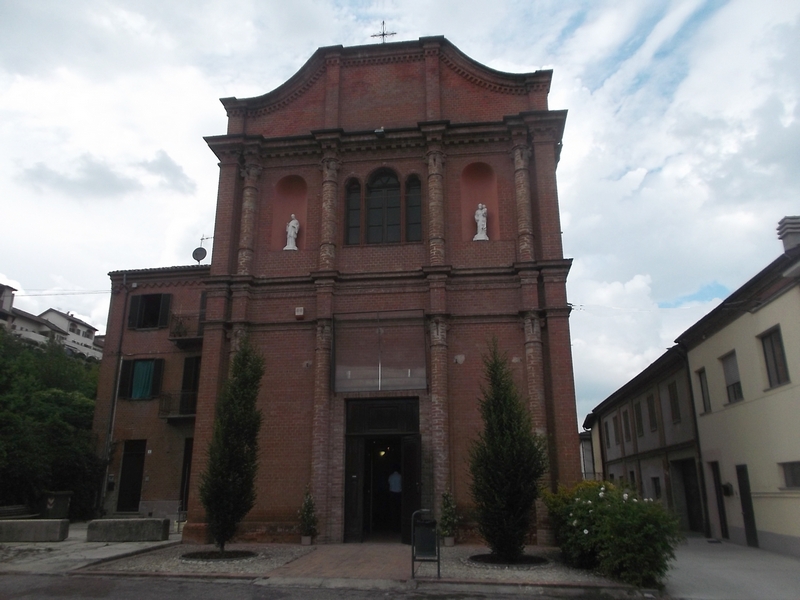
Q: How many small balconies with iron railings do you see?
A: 2